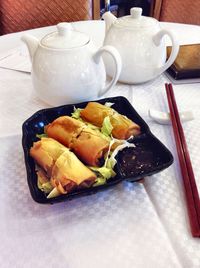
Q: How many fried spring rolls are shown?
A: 3